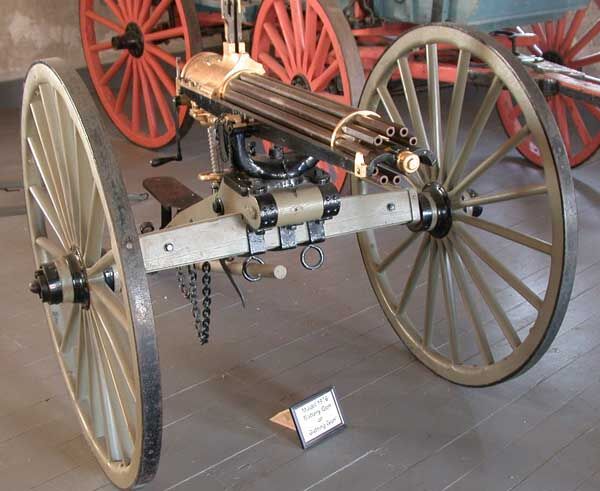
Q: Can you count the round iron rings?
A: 2